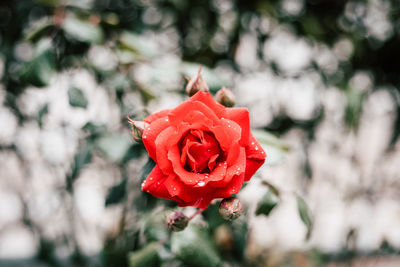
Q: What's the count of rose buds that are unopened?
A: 5